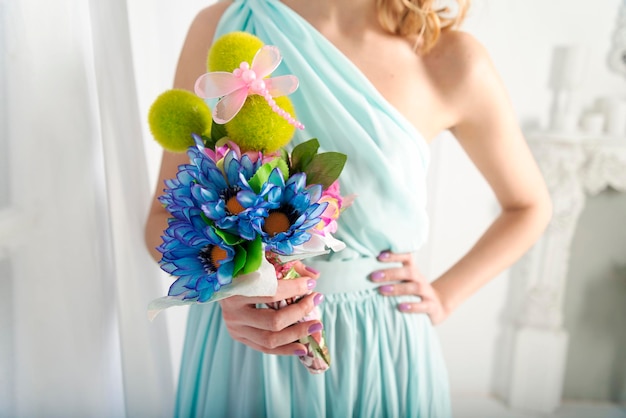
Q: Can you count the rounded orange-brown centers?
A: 3